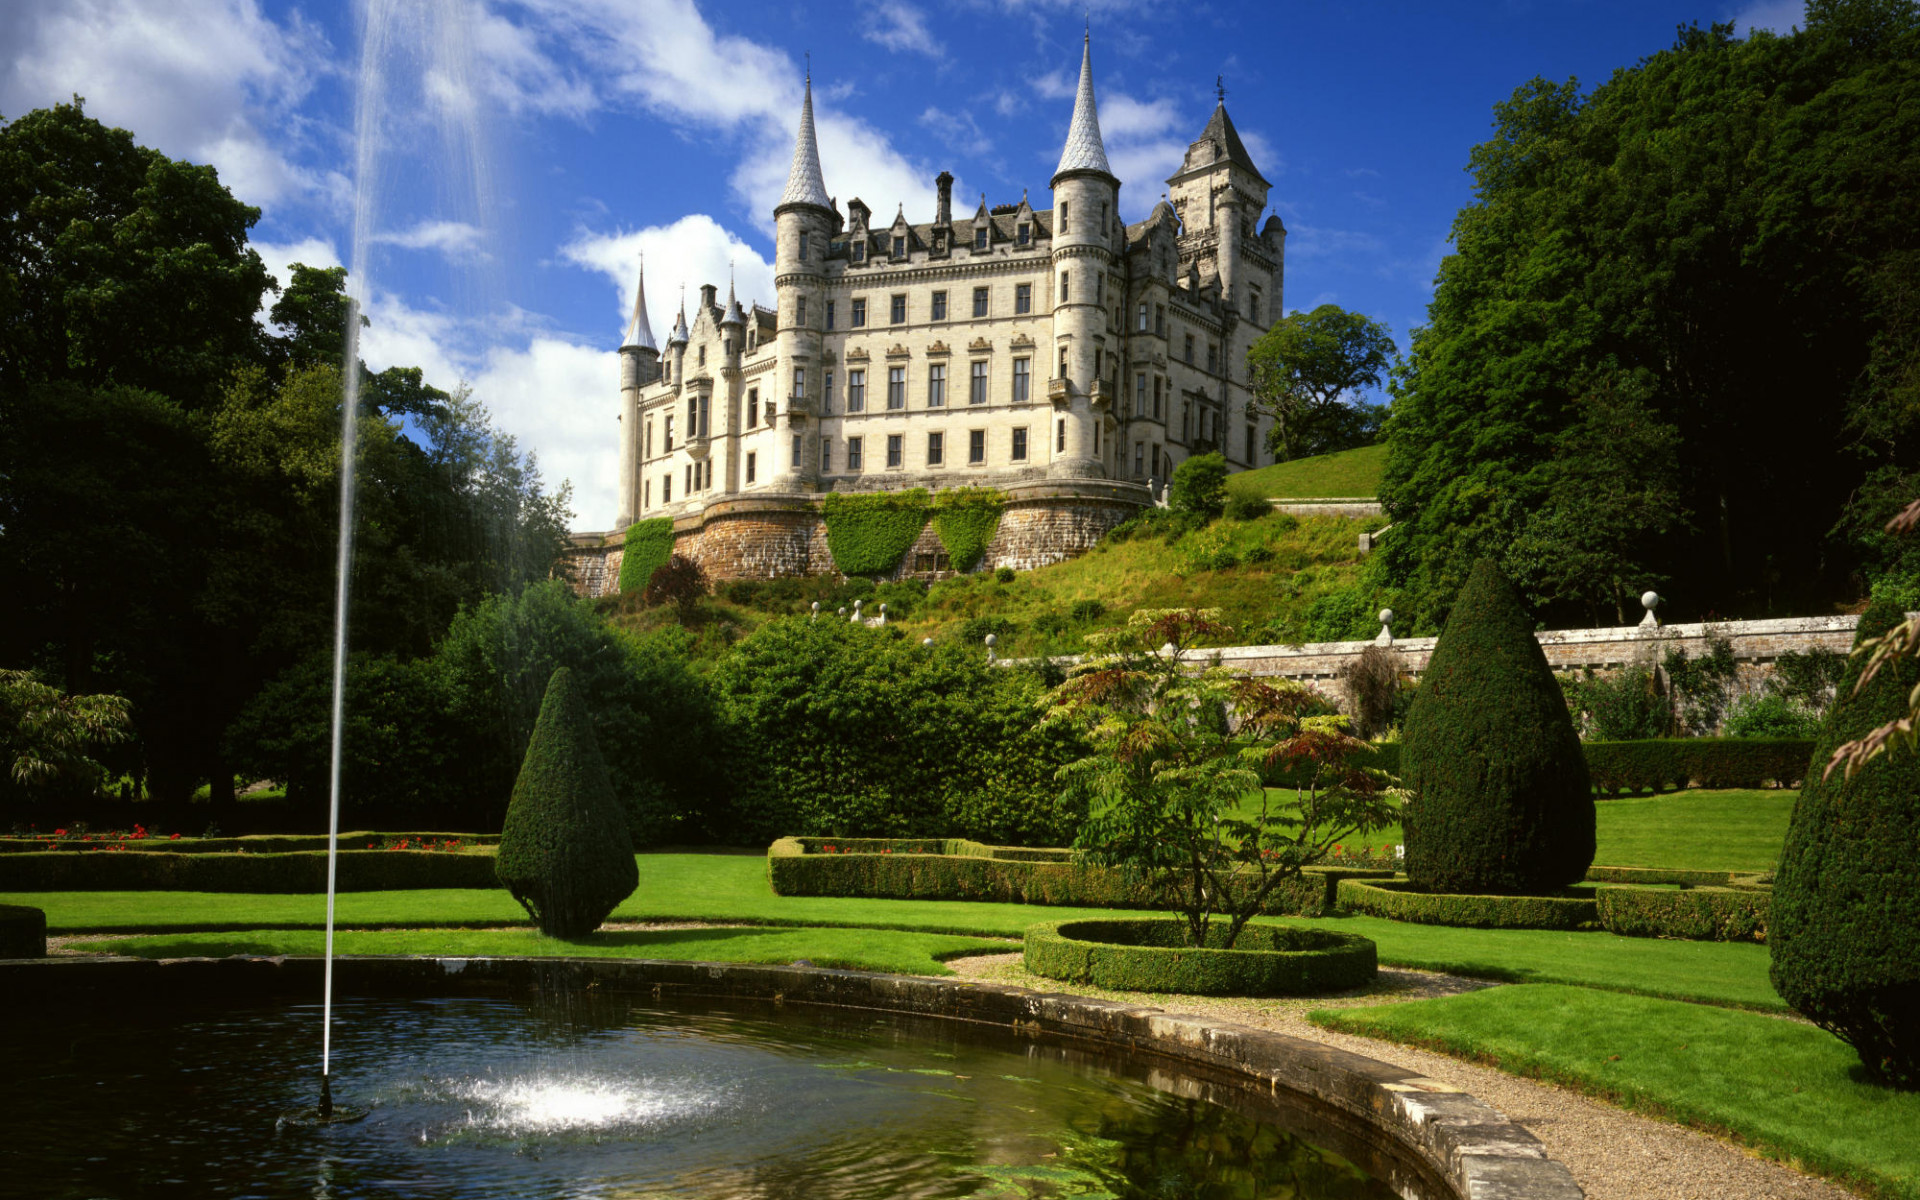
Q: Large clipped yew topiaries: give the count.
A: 3